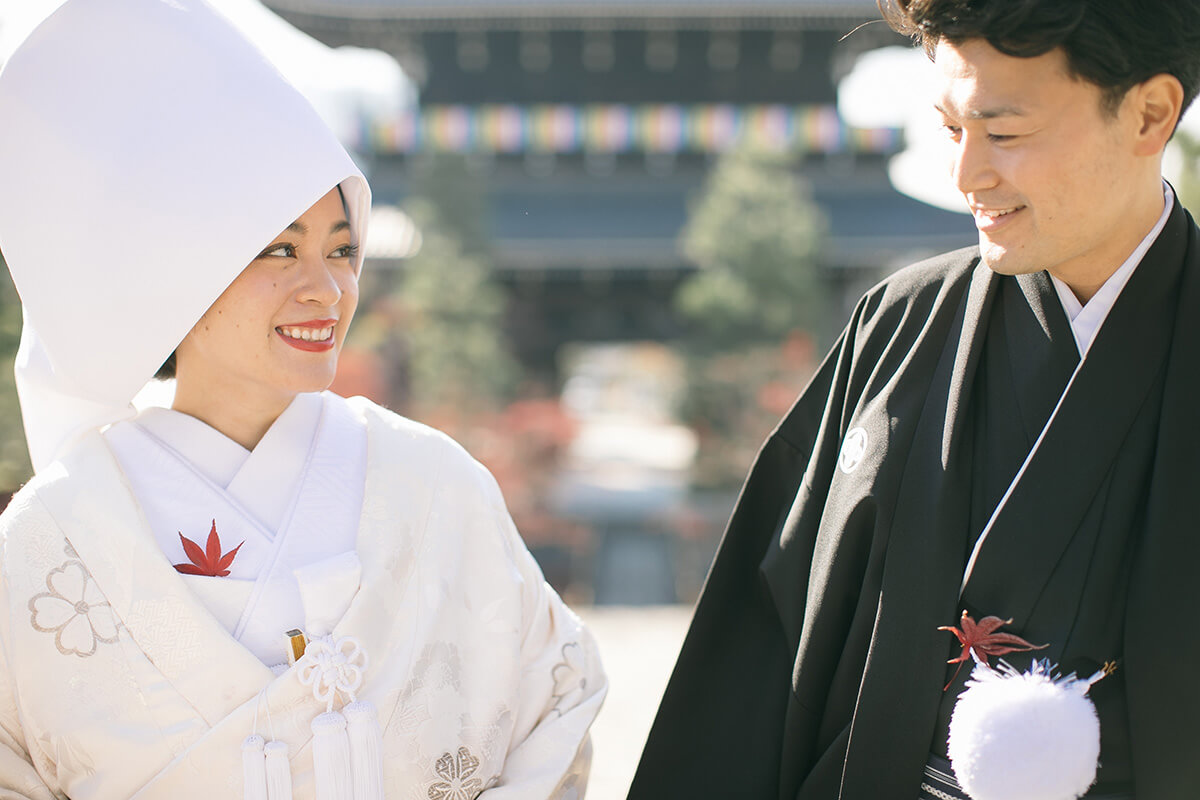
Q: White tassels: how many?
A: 4